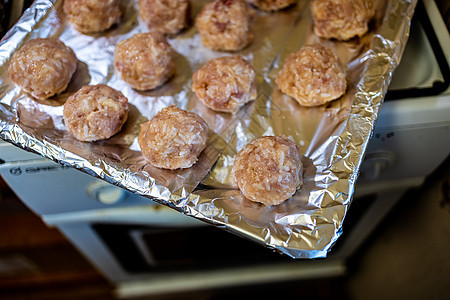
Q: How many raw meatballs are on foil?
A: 12